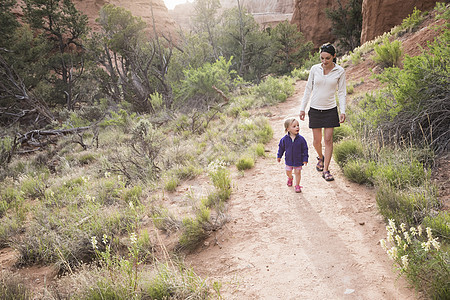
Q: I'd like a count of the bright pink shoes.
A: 2